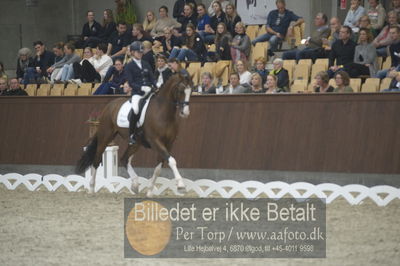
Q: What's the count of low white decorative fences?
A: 1